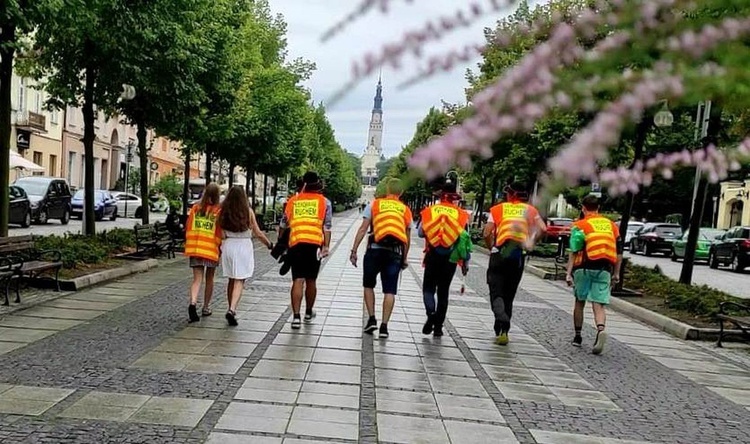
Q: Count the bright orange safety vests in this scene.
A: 6